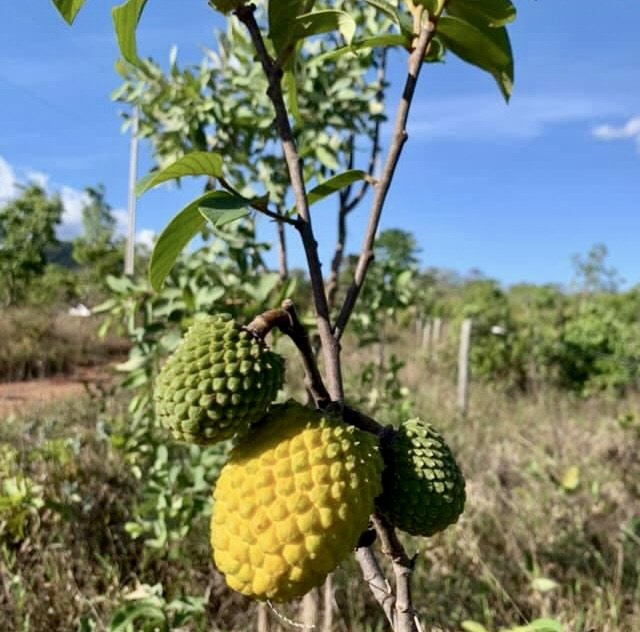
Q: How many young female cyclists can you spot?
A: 0